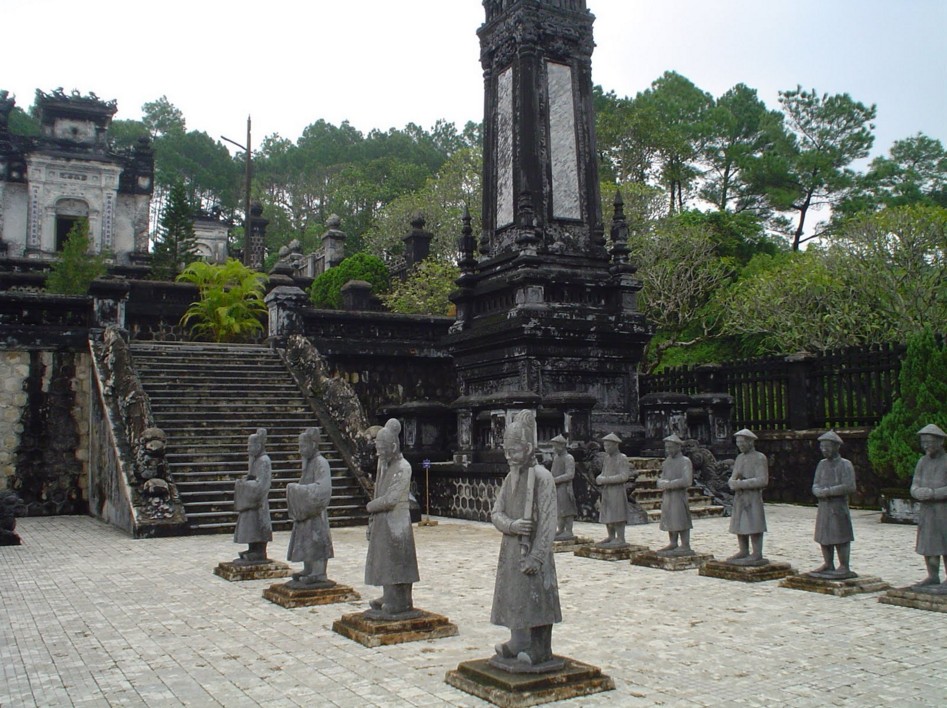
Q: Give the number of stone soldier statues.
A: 10